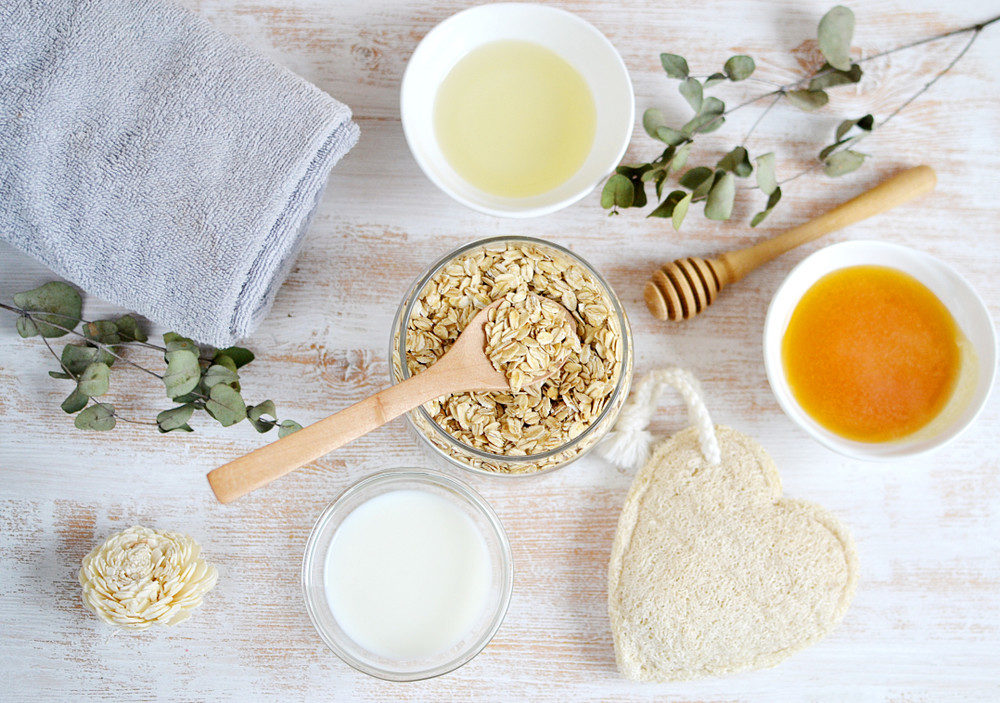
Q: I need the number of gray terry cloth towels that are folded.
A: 1